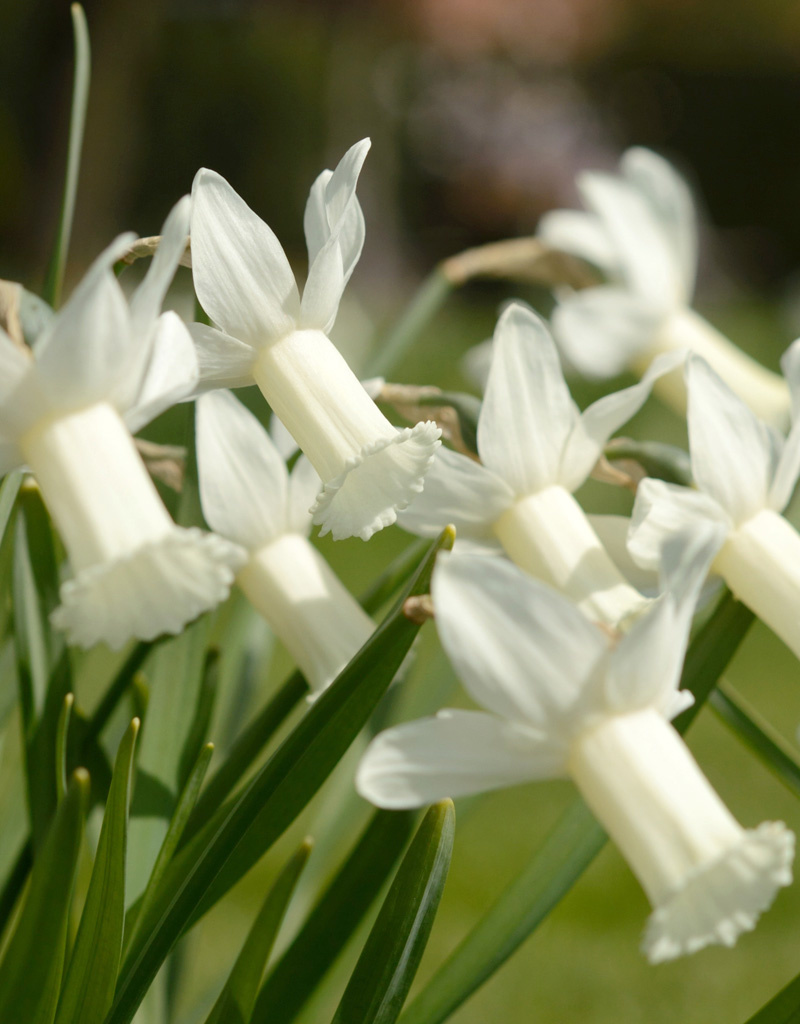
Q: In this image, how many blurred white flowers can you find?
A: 1